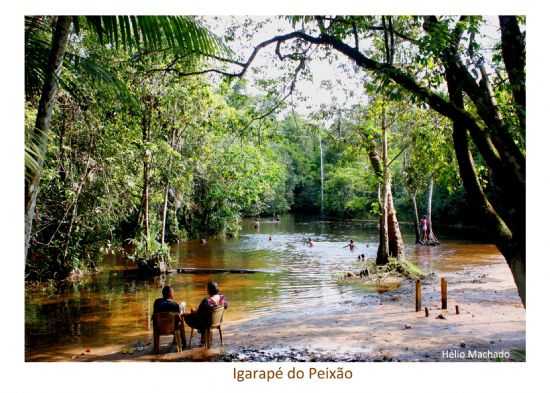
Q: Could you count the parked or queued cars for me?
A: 0